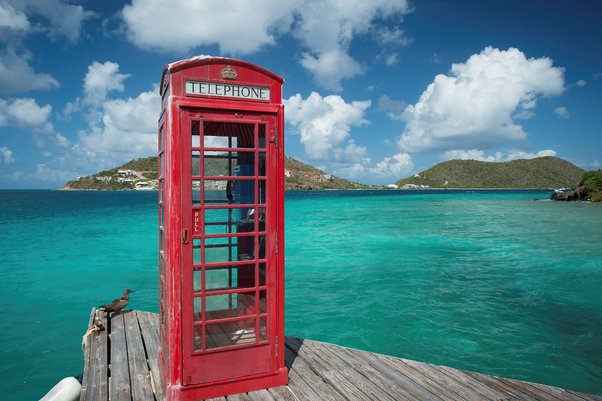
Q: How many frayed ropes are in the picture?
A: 1